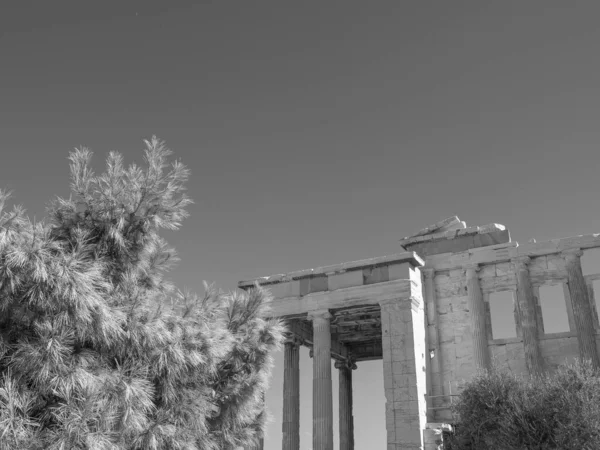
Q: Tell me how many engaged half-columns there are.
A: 3